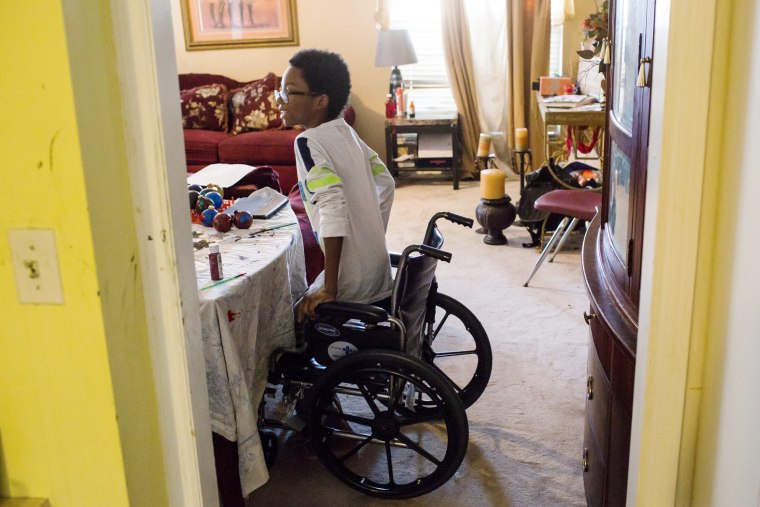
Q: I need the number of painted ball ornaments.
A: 9